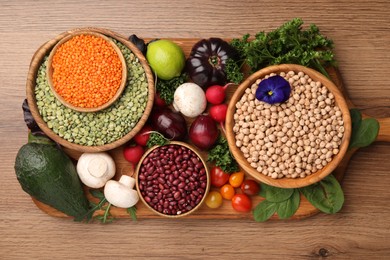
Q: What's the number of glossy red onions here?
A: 2